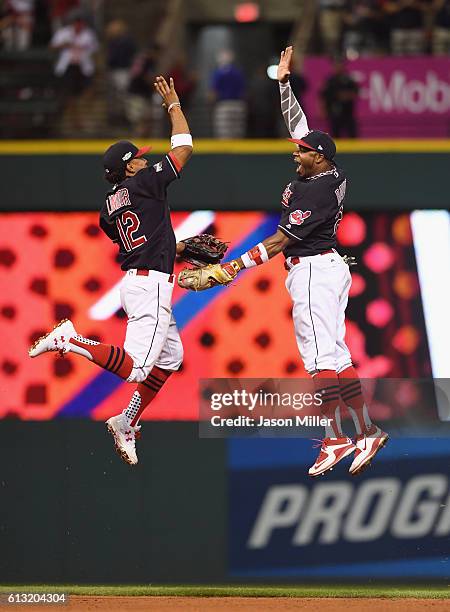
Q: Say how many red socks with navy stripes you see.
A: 4